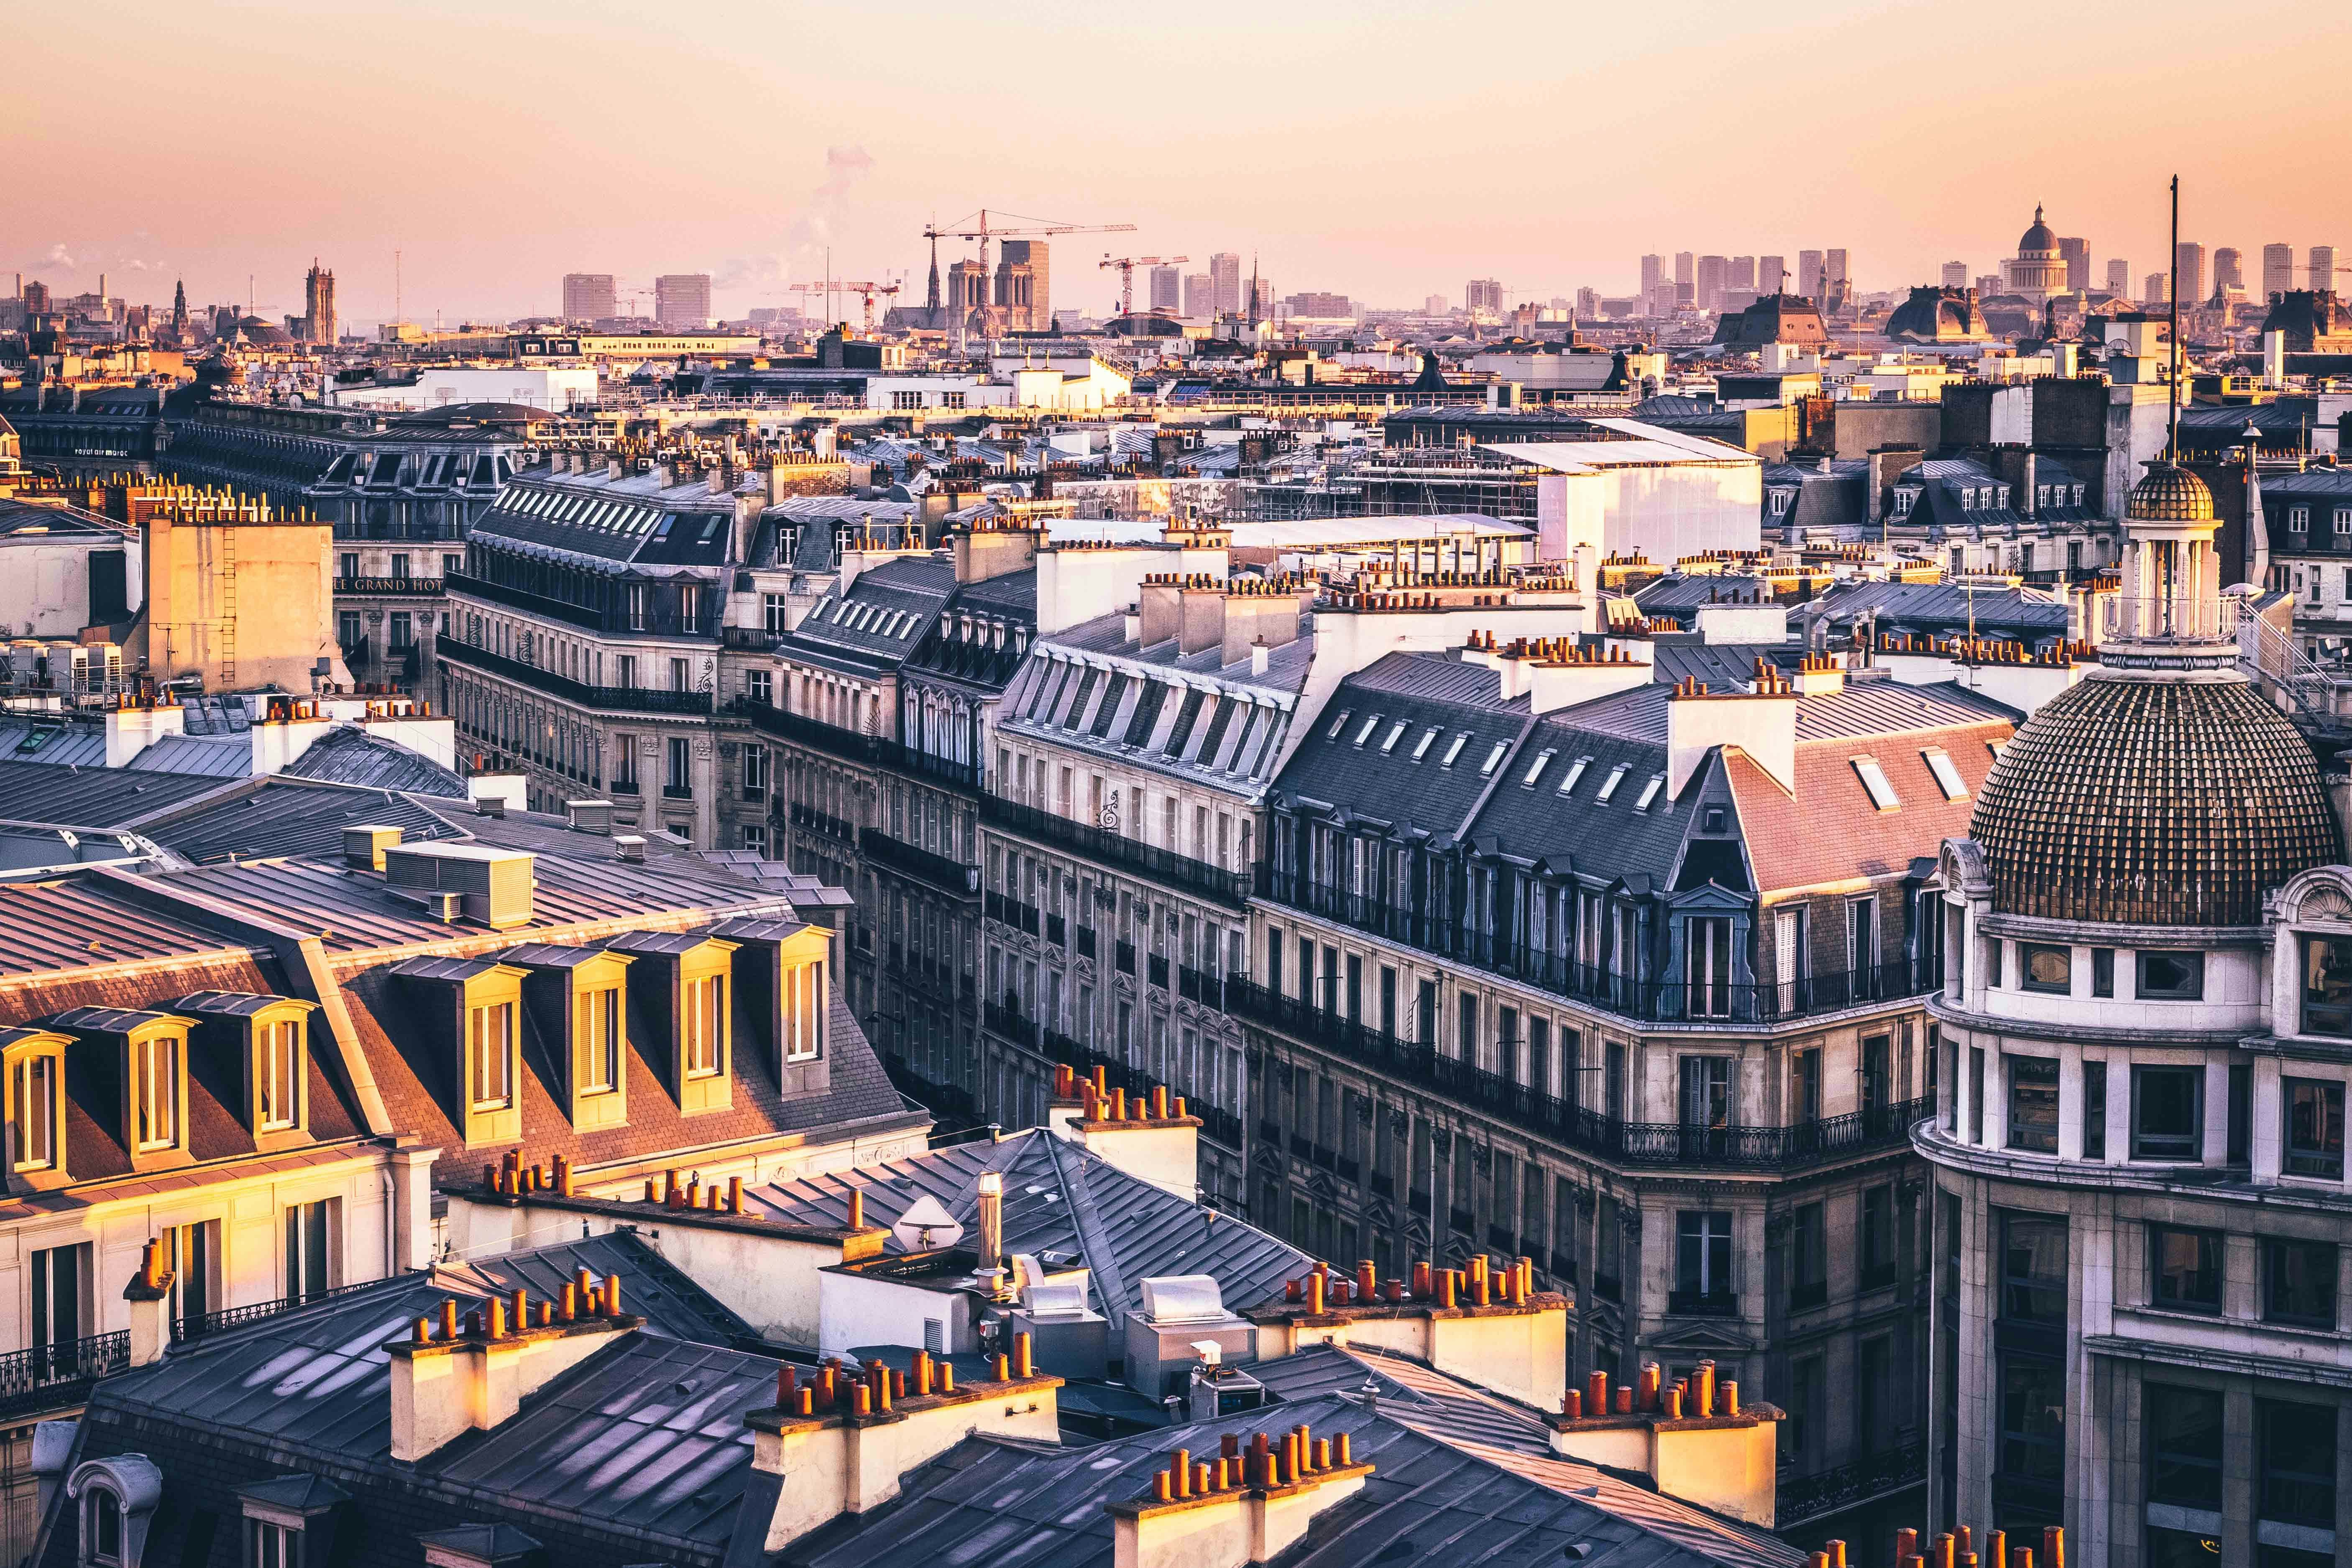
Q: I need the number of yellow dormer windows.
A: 7